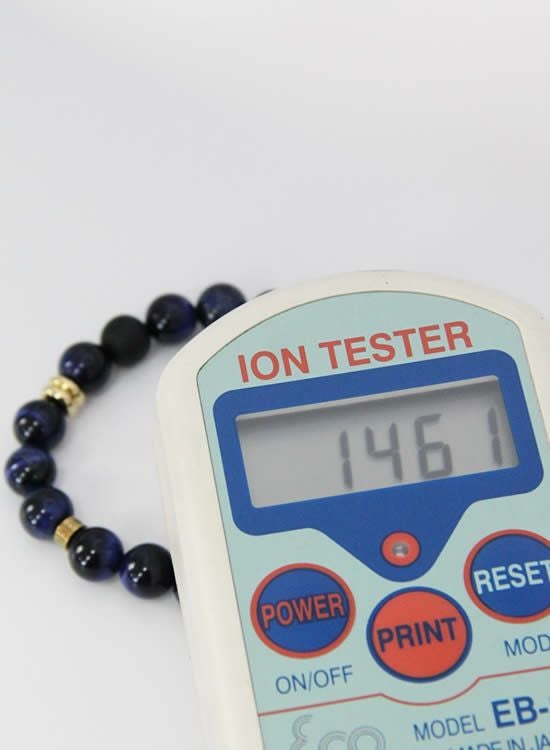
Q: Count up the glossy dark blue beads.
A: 8